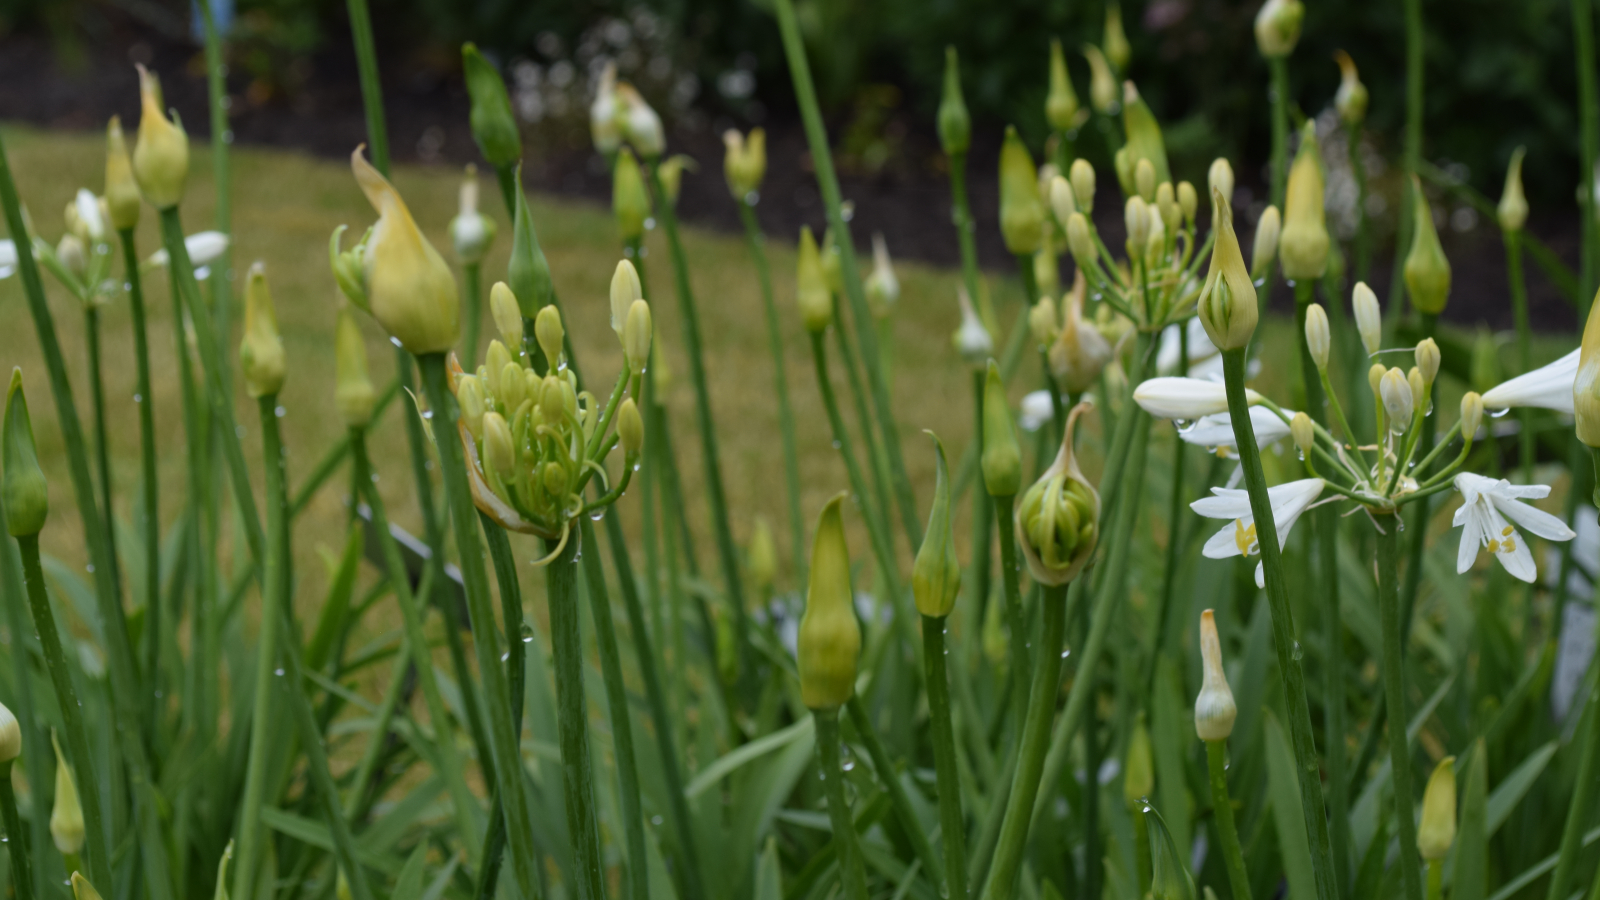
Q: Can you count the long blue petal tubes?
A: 0